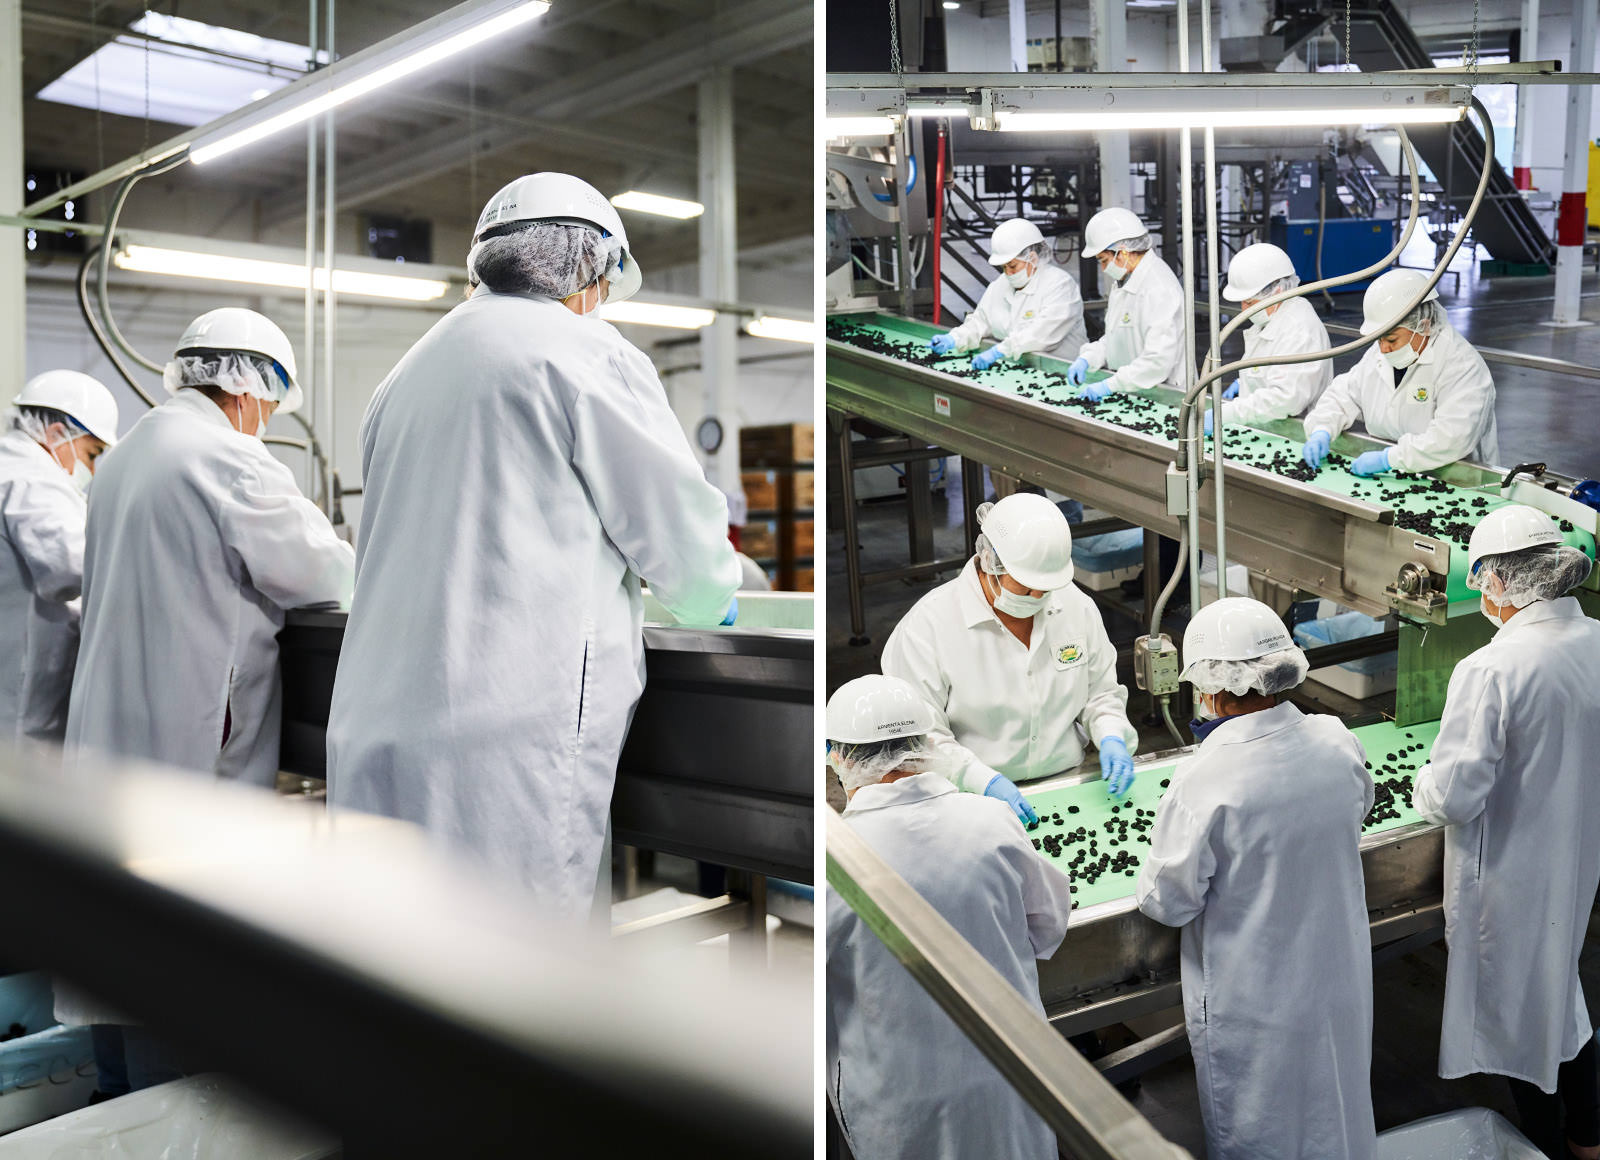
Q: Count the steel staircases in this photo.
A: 1